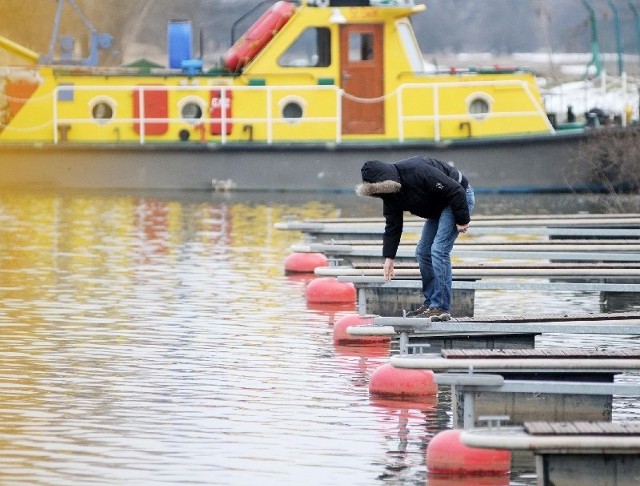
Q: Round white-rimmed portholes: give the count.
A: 4